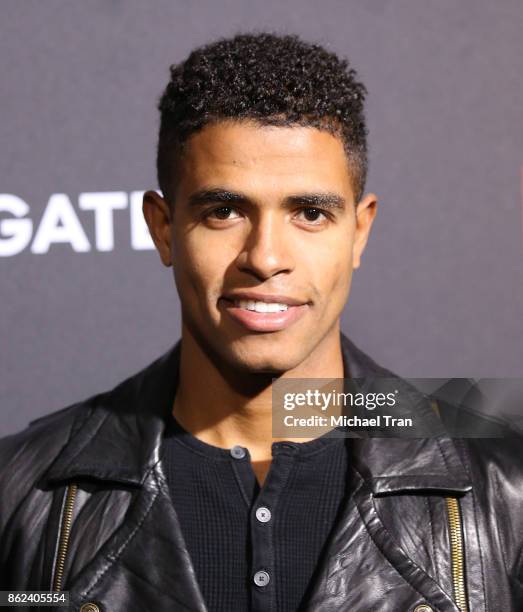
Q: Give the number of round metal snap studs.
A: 2